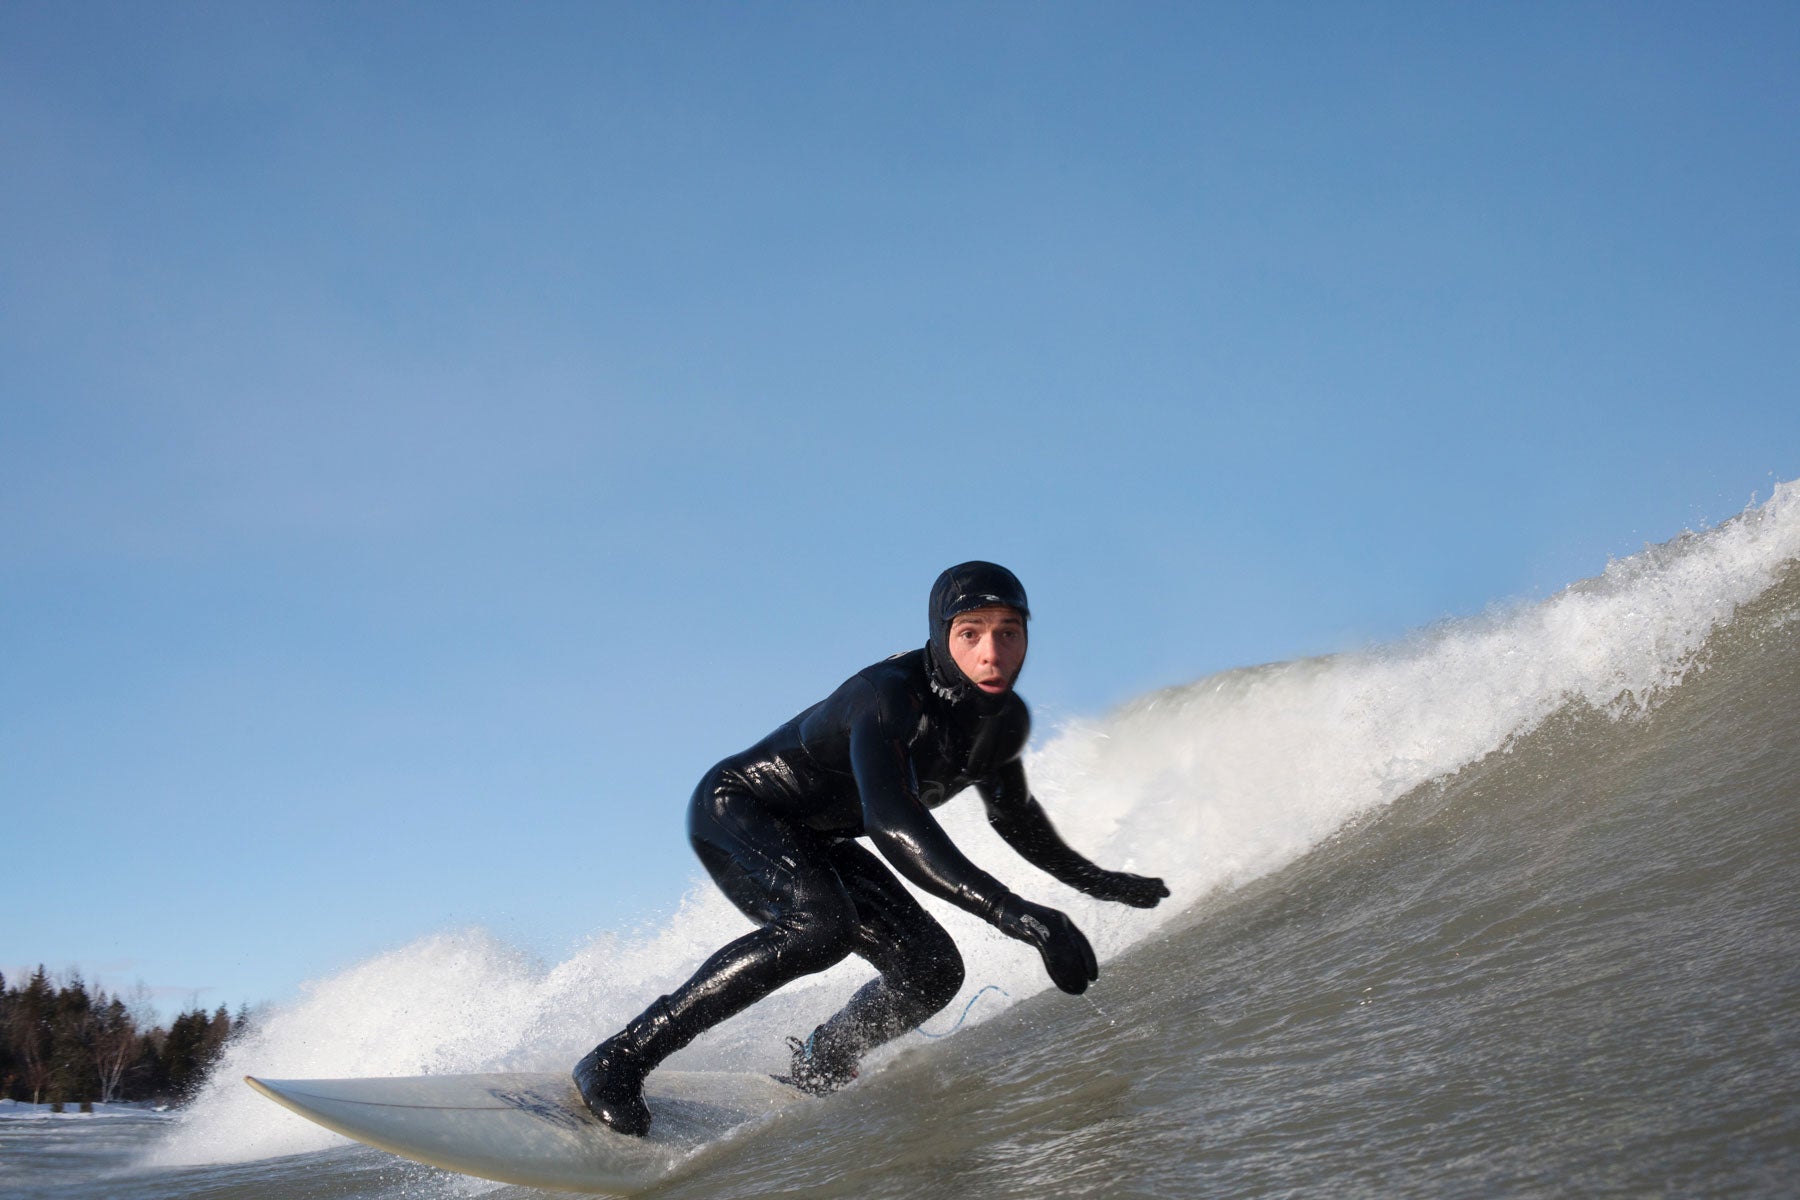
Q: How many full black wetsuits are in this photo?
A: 1